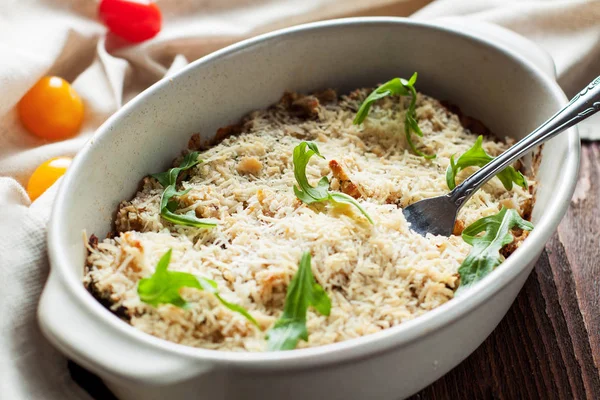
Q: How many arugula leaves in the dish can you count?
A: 7